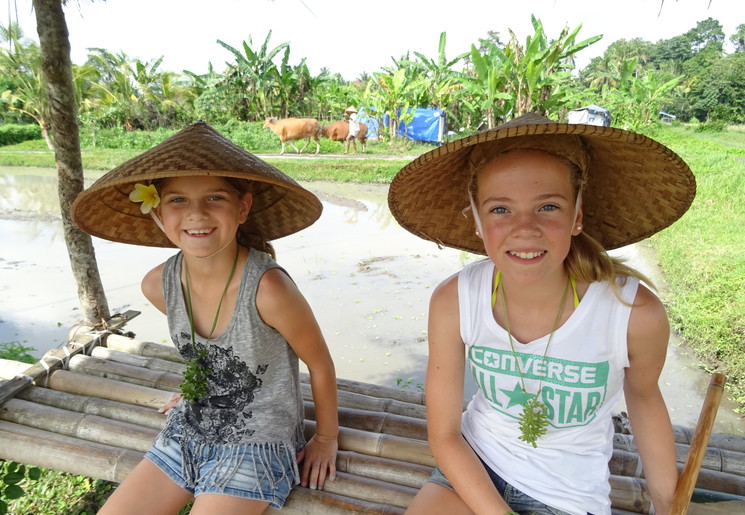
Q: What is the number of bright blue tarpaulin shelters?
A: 2